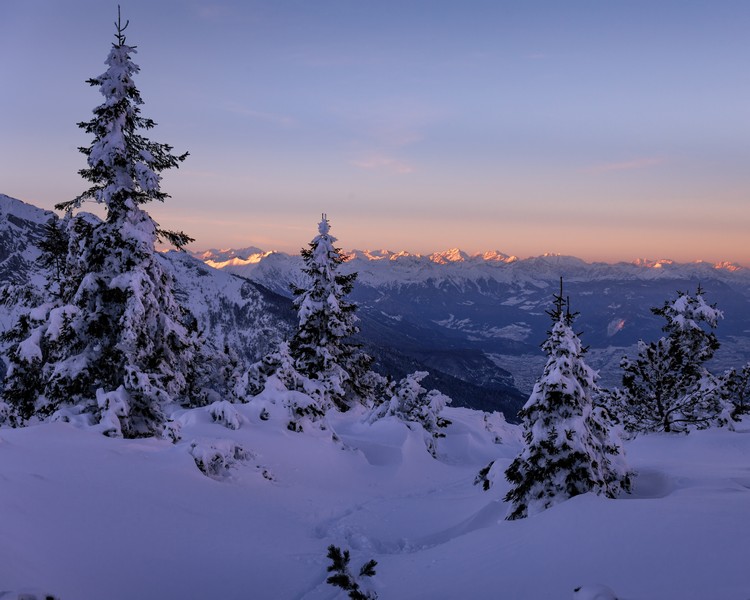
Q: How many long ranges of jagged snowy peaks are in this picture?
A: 1